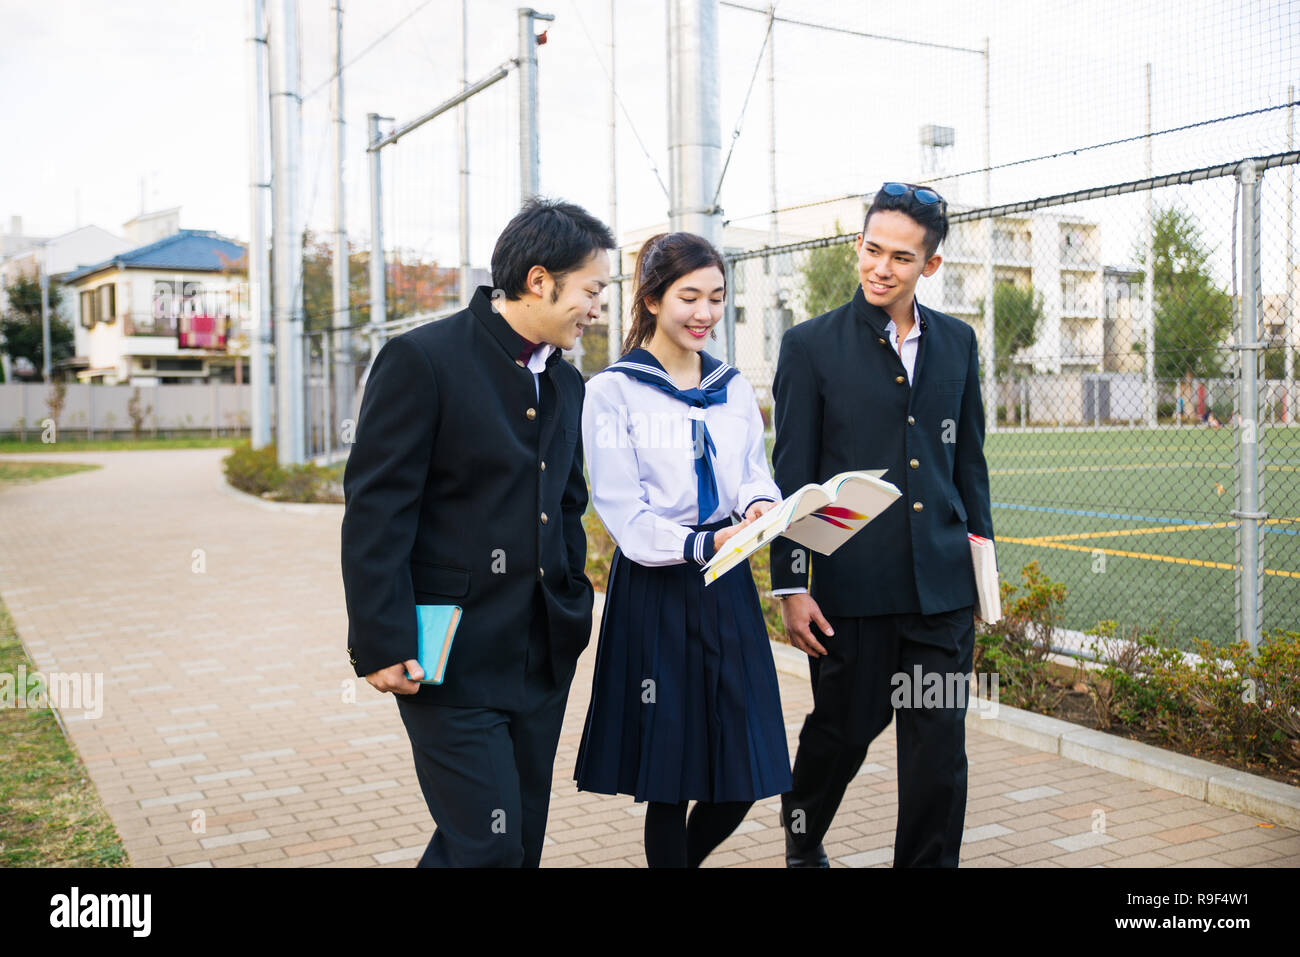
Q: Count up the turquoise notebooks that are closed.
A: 1